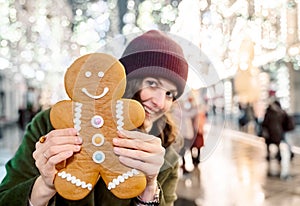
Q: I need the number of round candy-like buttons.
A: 3